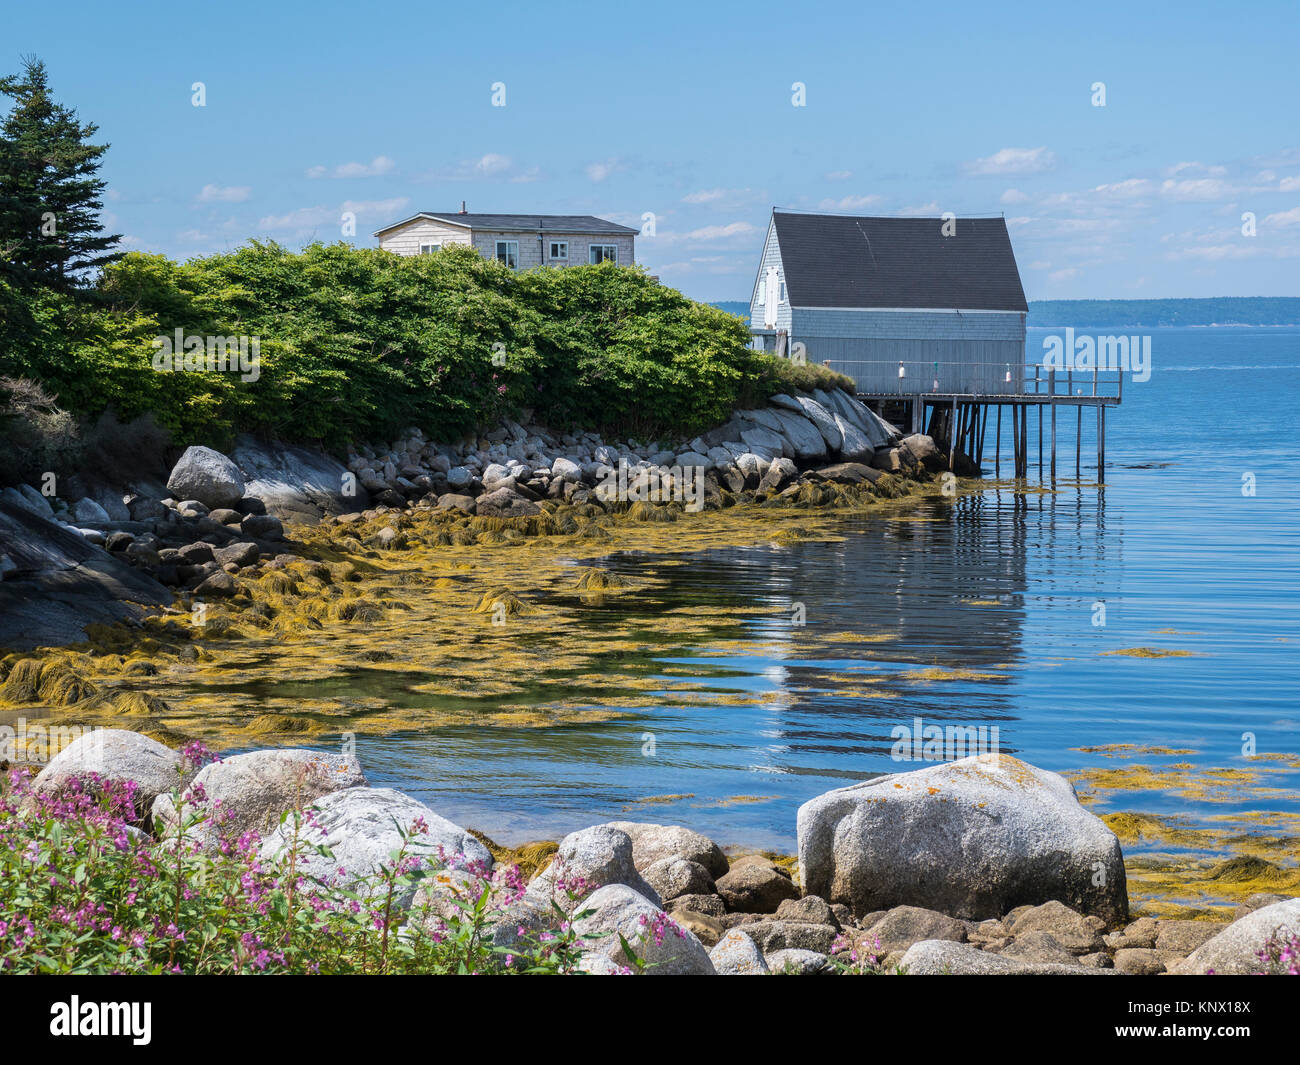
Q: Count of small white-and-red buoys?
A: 3